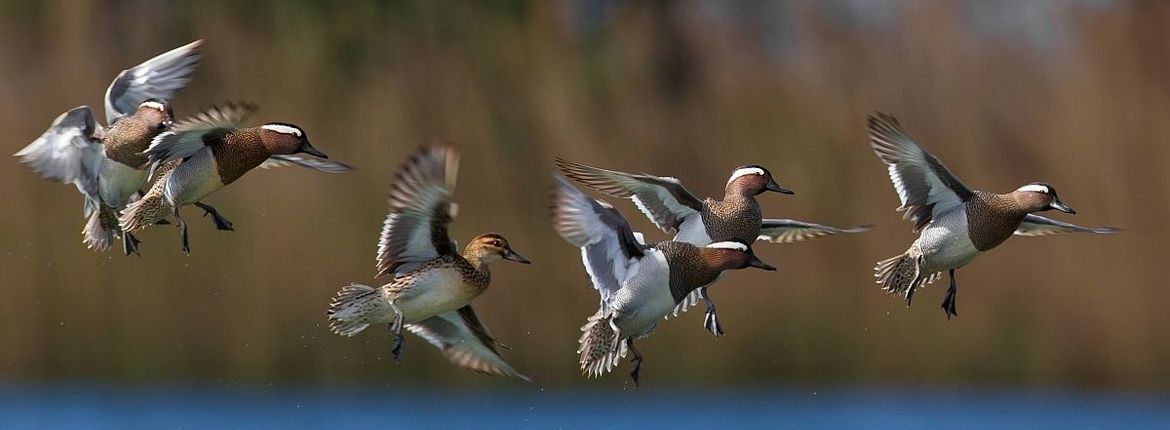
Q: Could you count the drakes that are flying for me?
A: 5